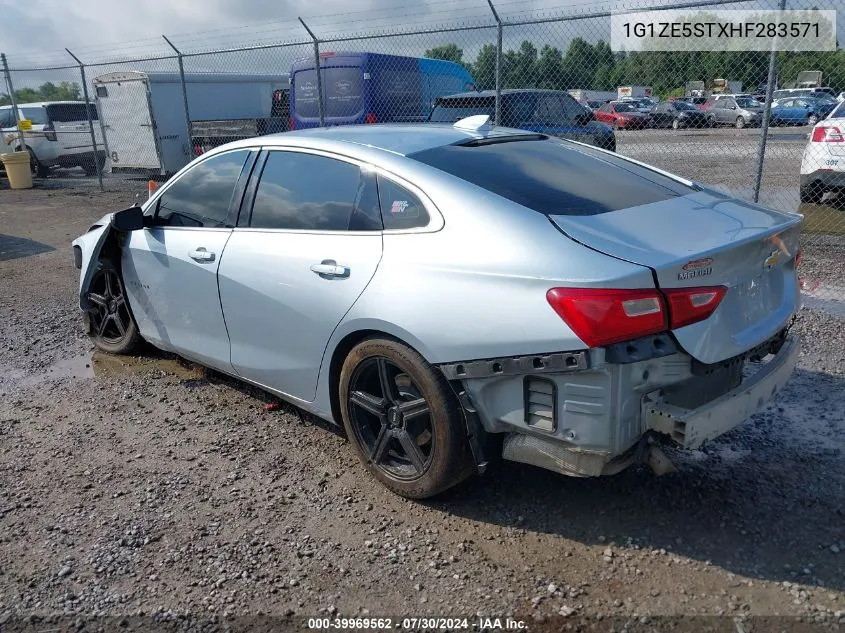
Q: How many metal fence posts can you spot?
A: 6